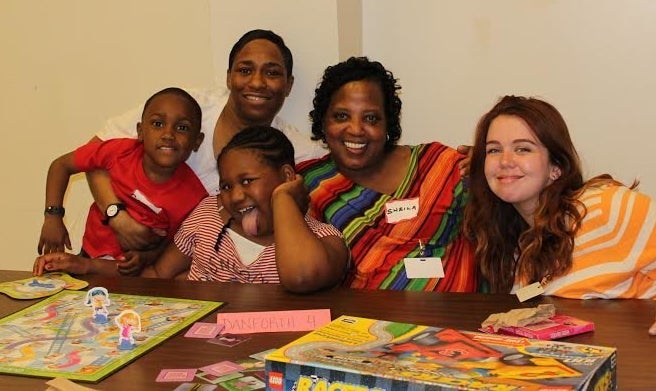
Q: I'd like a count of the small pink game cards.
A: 3